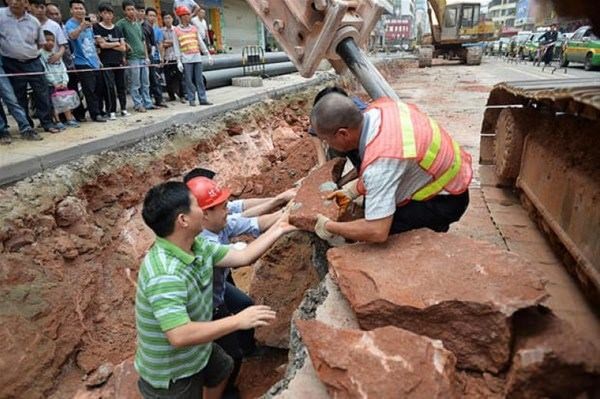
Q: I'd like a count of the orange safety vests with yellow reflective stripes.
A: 2